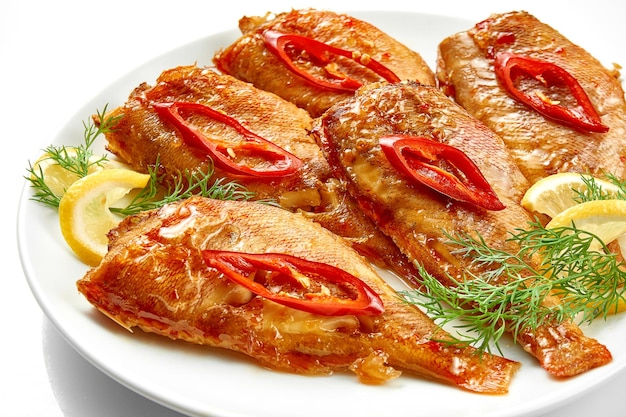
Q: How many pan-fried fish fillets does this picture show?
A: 5